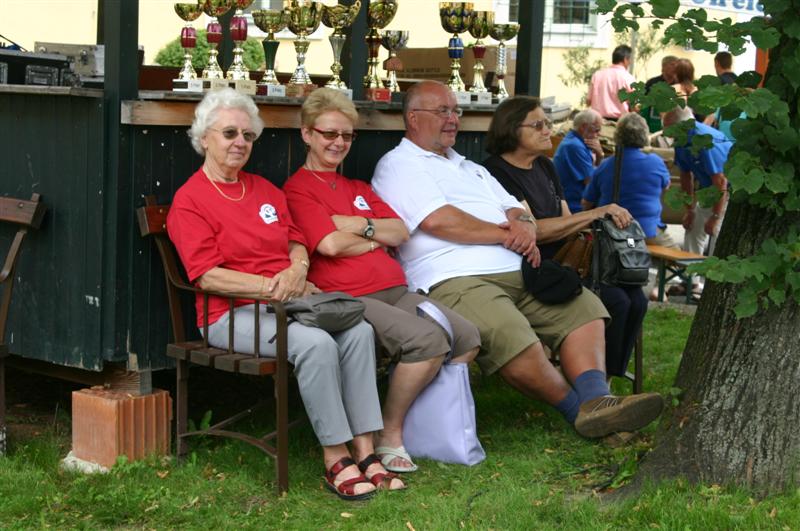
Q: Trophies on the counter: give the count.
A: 11